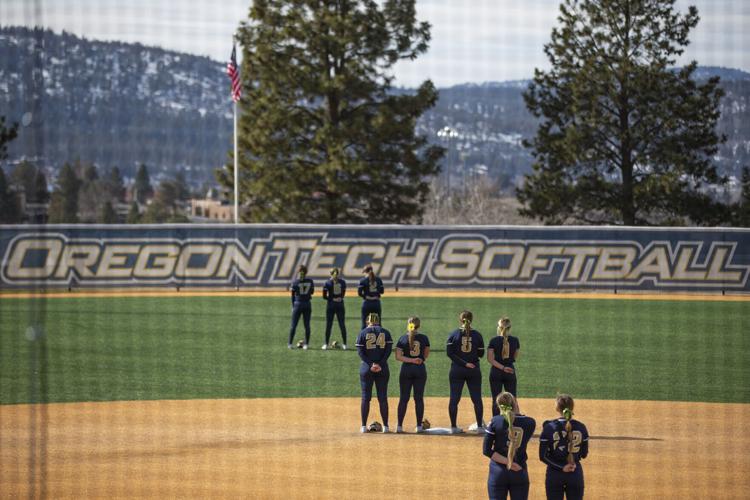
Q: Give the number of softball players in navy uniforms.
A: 9